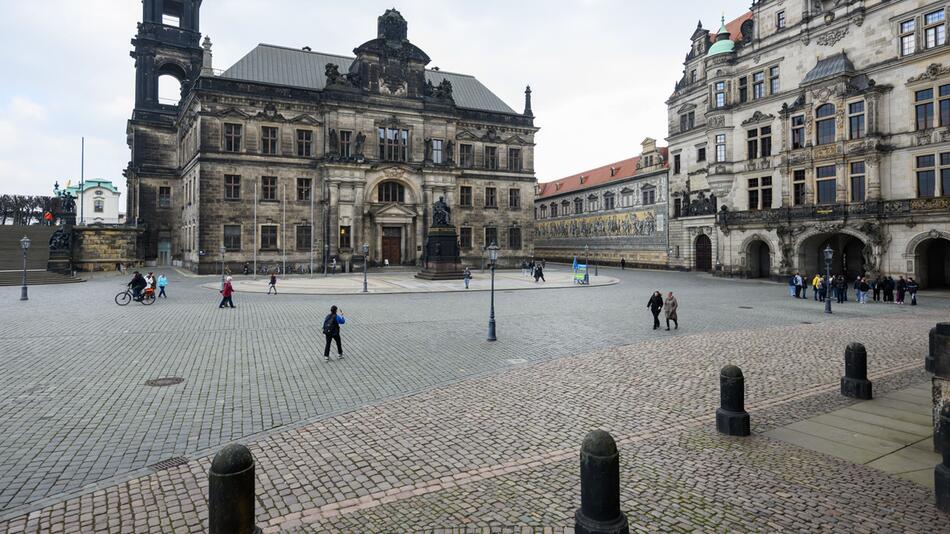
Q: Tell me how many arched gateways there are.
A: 4